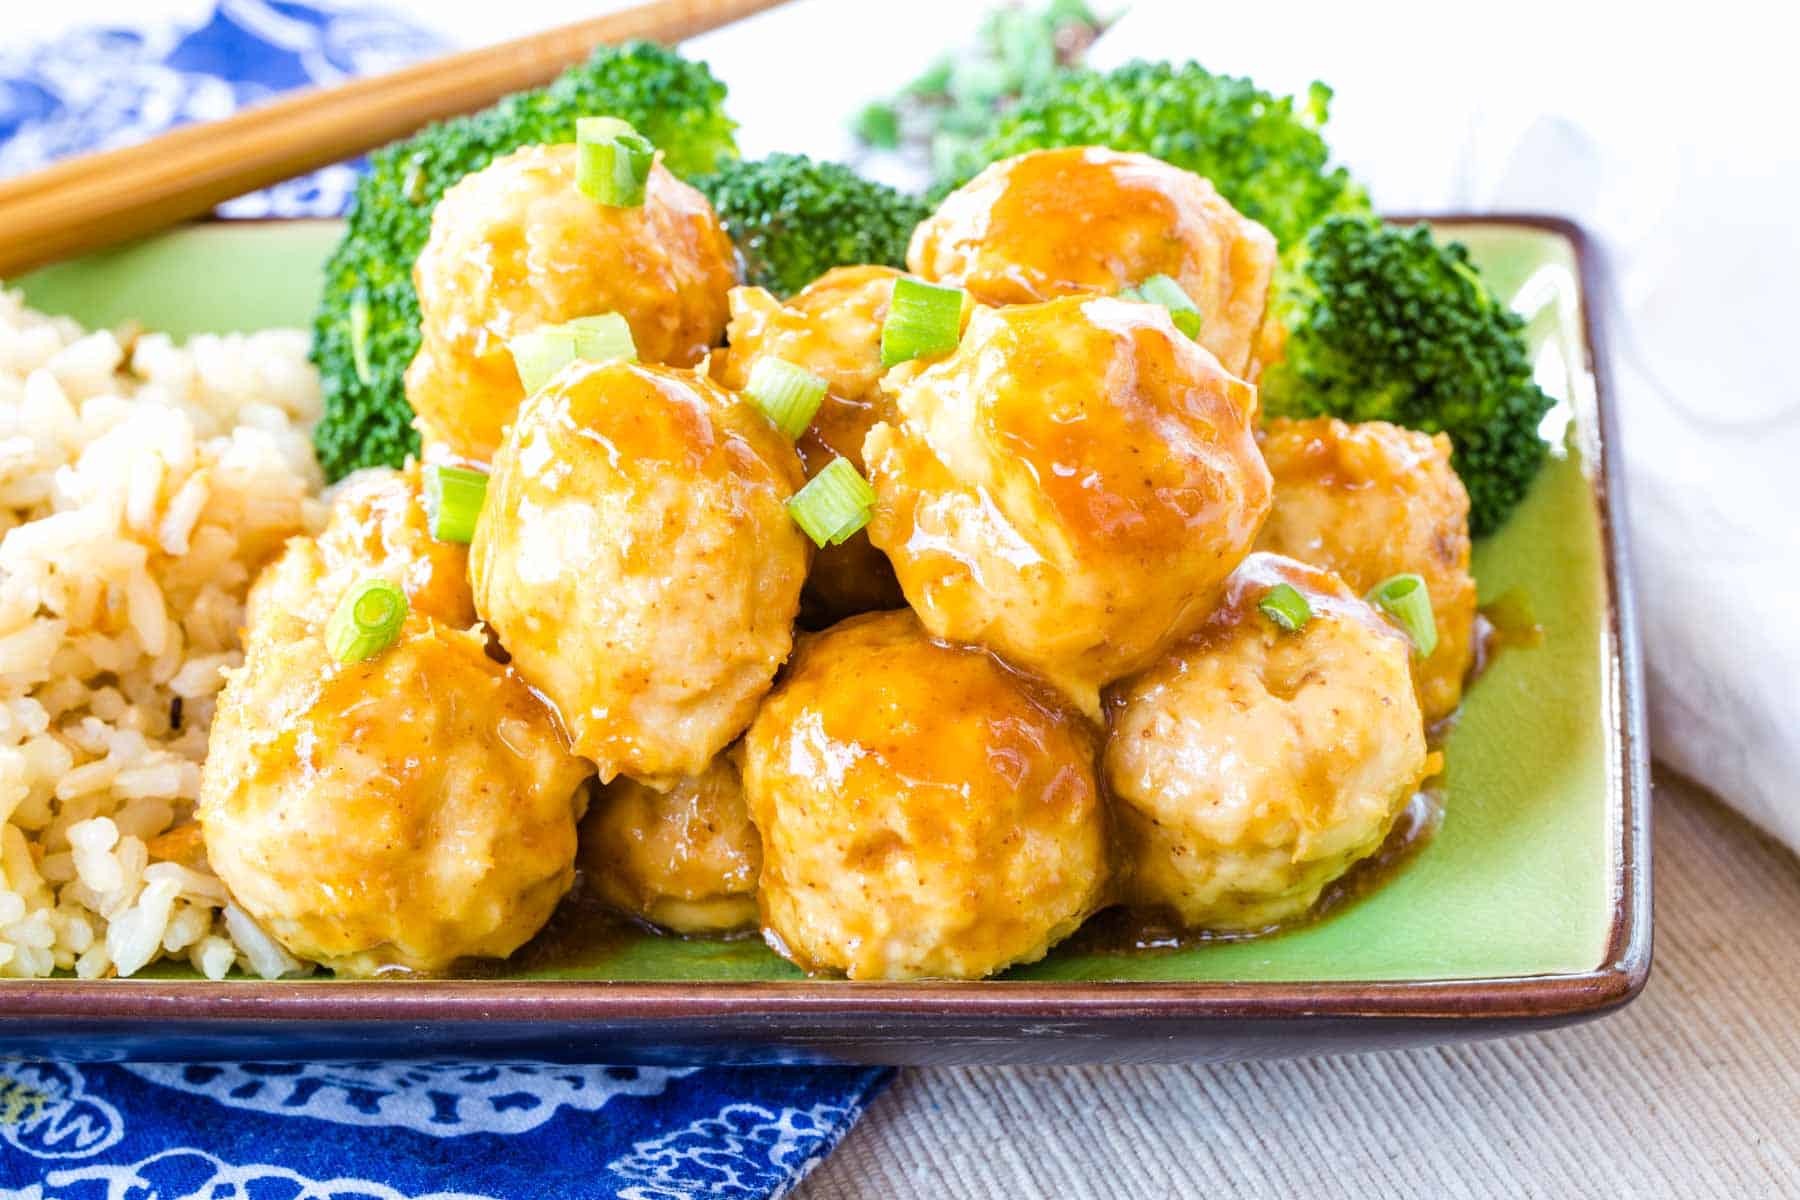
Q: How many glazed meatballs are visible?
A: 11